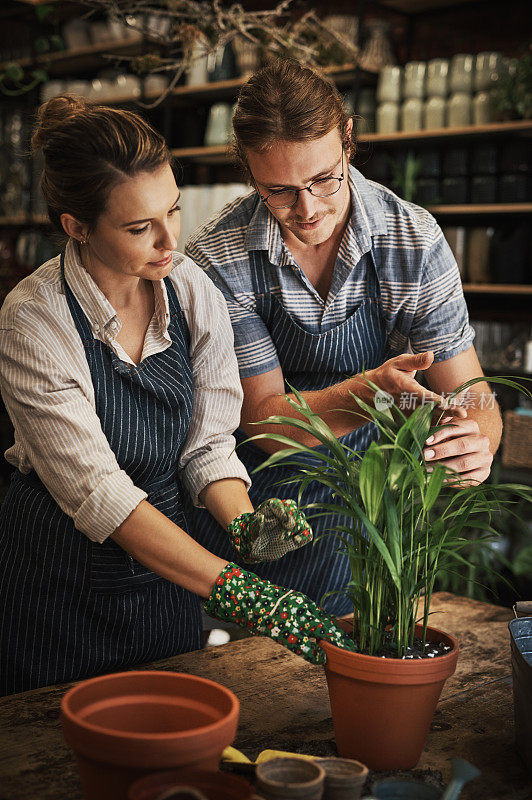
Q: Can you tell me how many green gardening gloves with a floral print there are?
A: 2